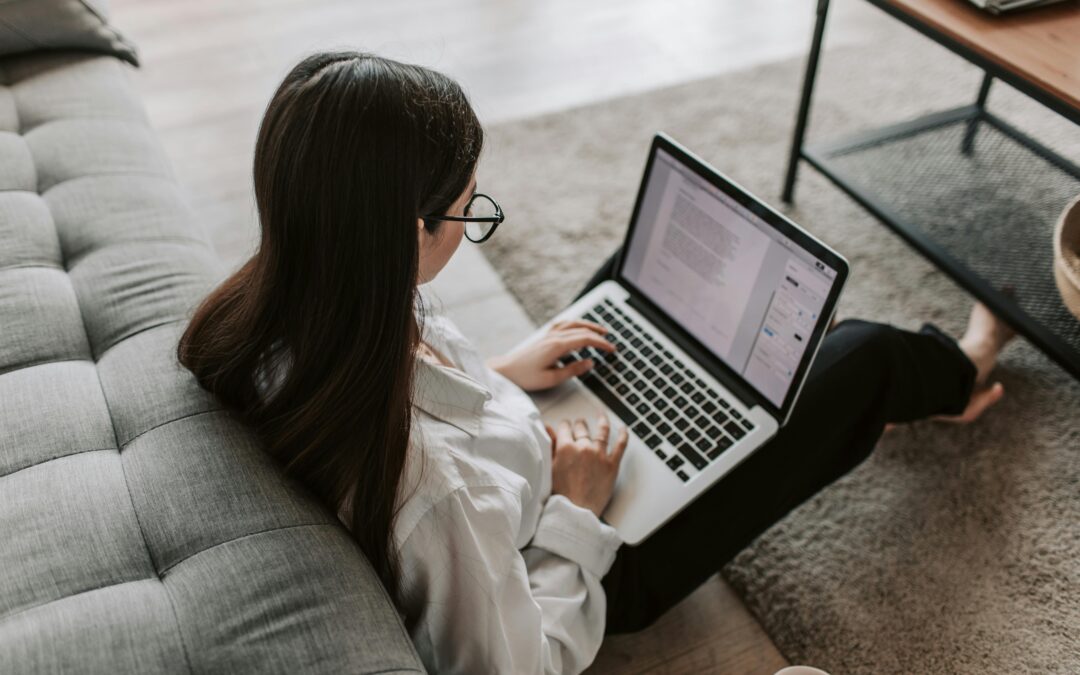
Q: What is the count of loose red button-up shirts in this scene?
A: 0